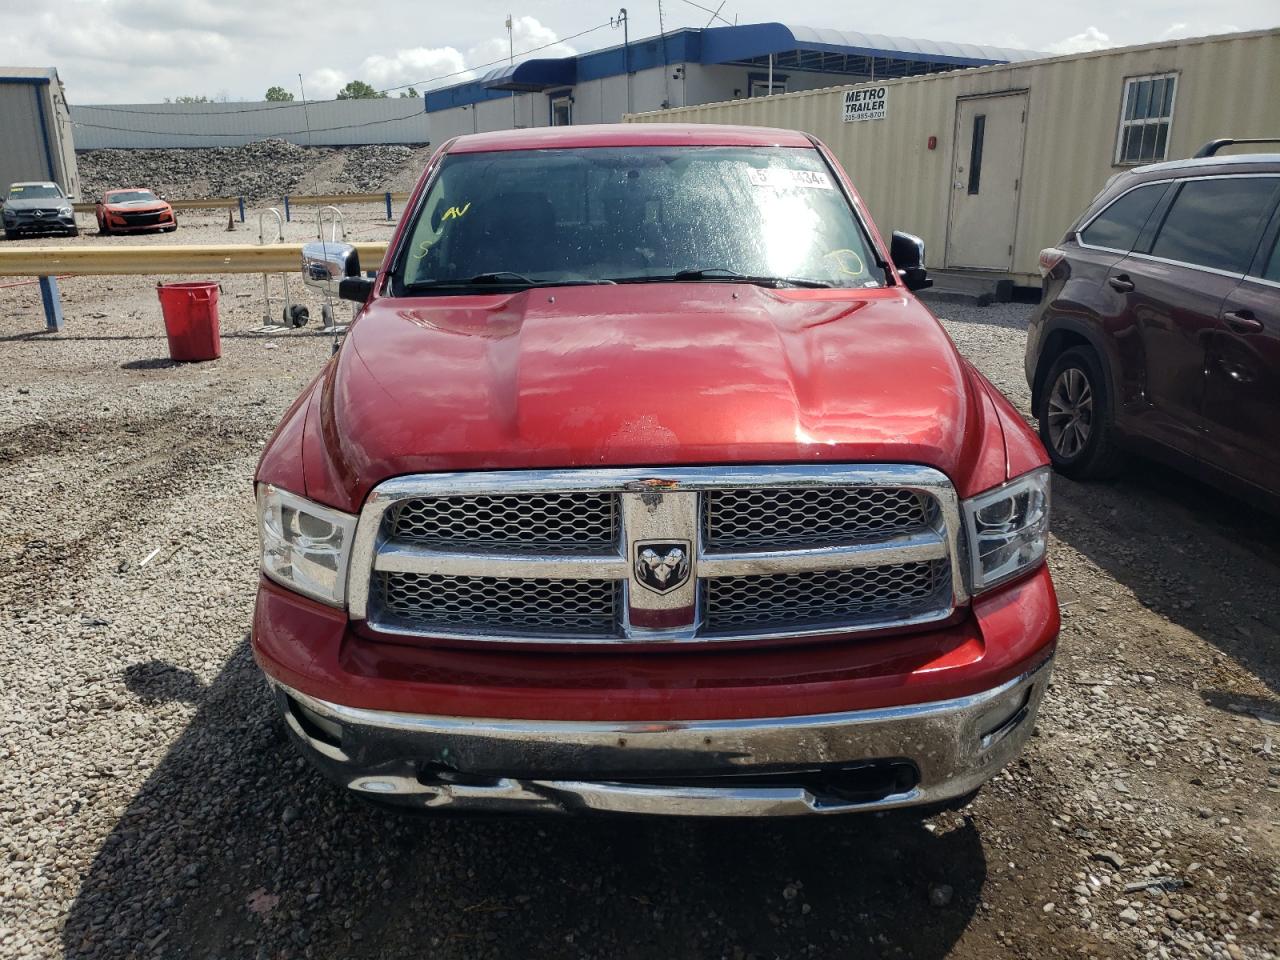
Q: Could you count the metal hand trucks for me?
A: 2